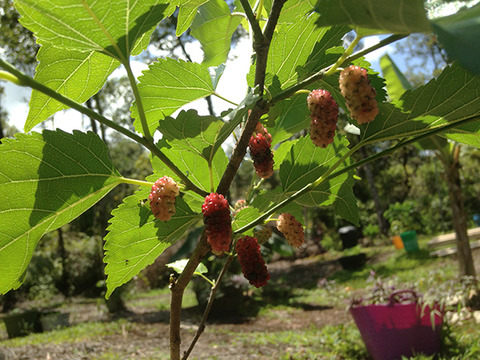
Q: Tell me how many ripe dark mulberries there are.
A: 3